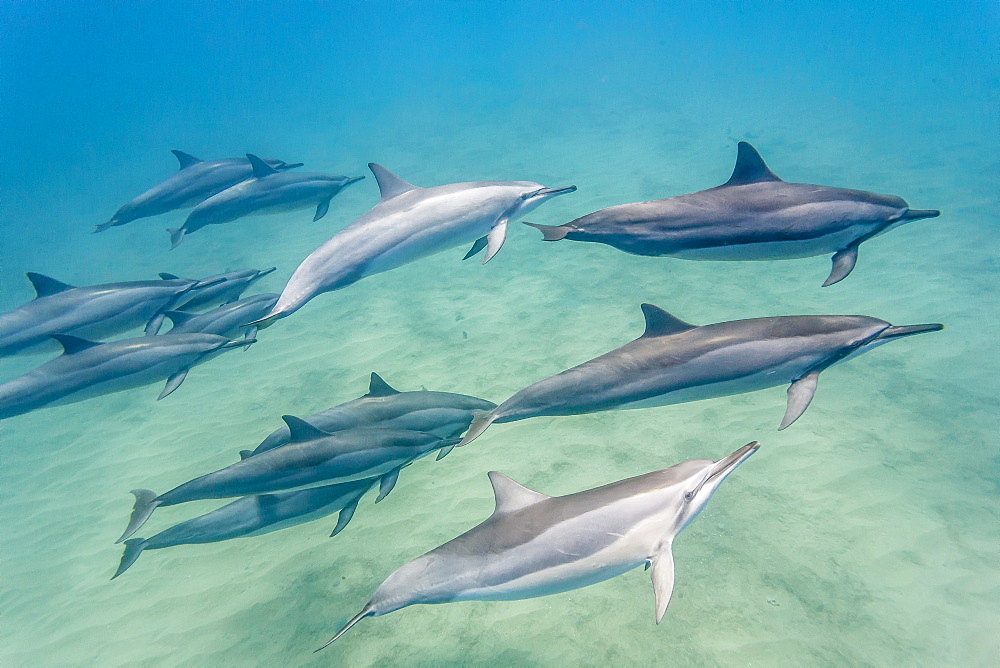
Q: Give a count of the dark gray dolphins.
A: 11